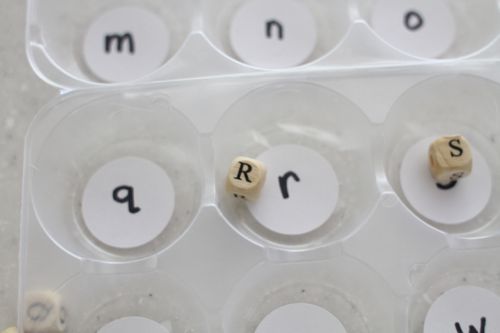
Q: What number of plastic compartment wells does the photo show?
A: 9